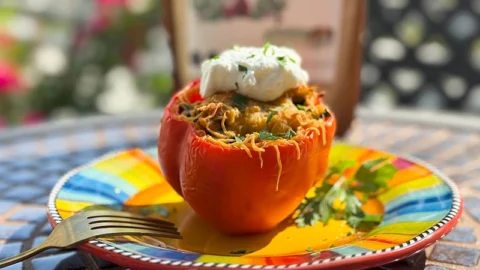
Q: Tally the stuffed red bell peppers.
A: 1